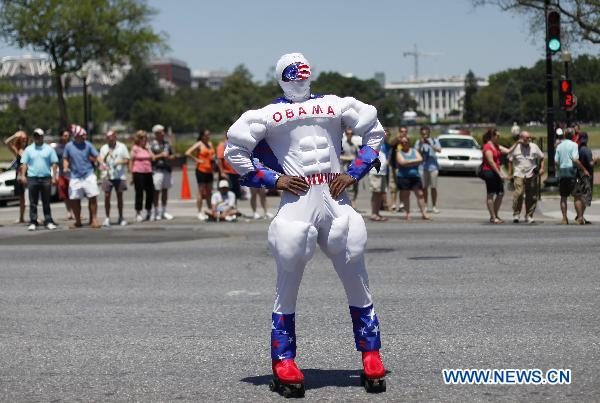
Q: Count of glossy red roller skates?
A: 2